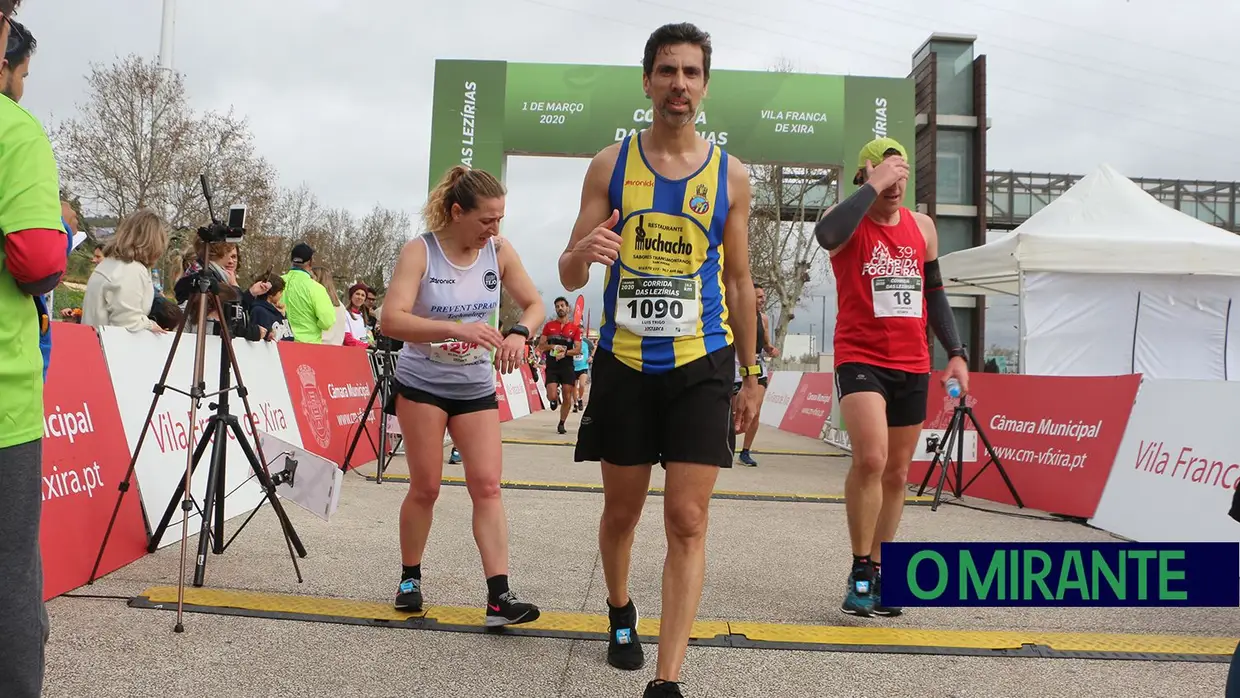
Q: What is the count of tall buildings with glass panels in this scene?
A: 1